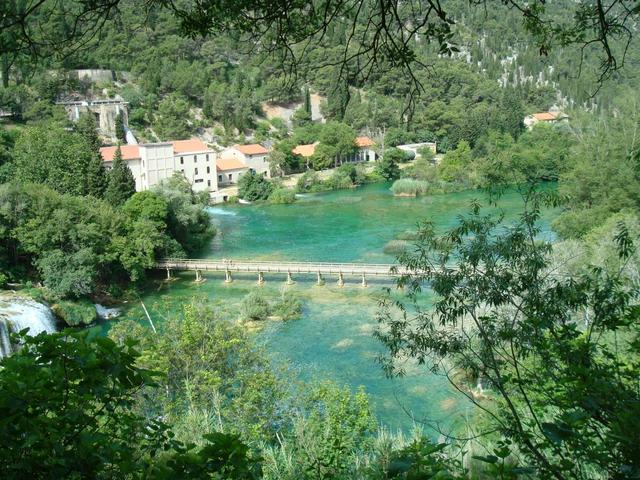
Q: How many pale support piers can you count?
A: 8